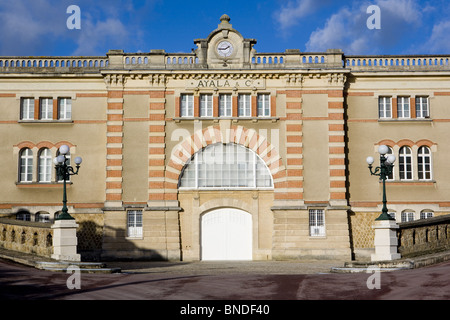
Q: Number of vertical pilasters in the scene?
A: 4